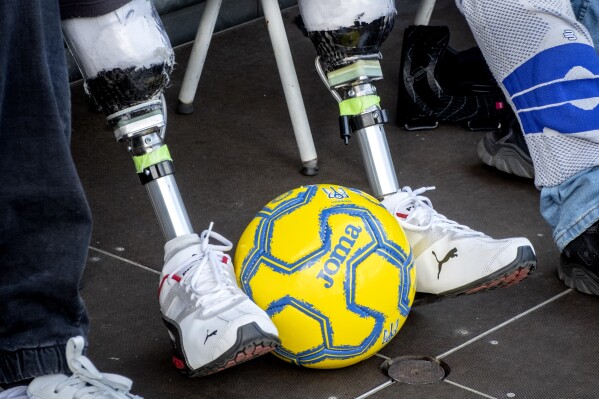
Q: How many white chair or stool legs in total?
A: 3